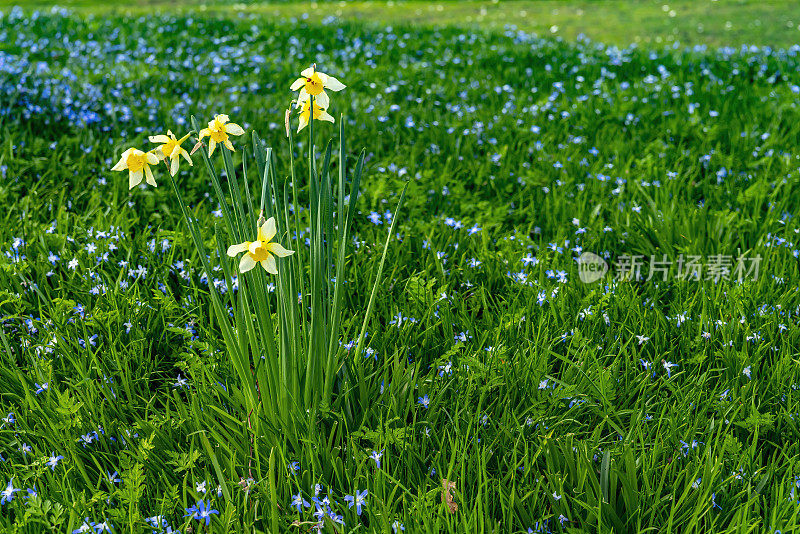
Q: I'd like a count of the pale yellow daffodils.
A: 6